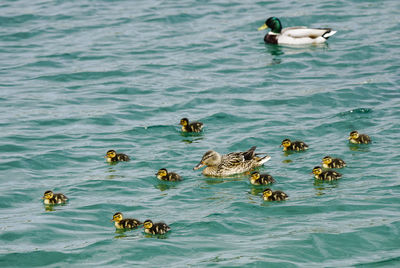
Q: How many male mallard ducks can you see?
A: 1